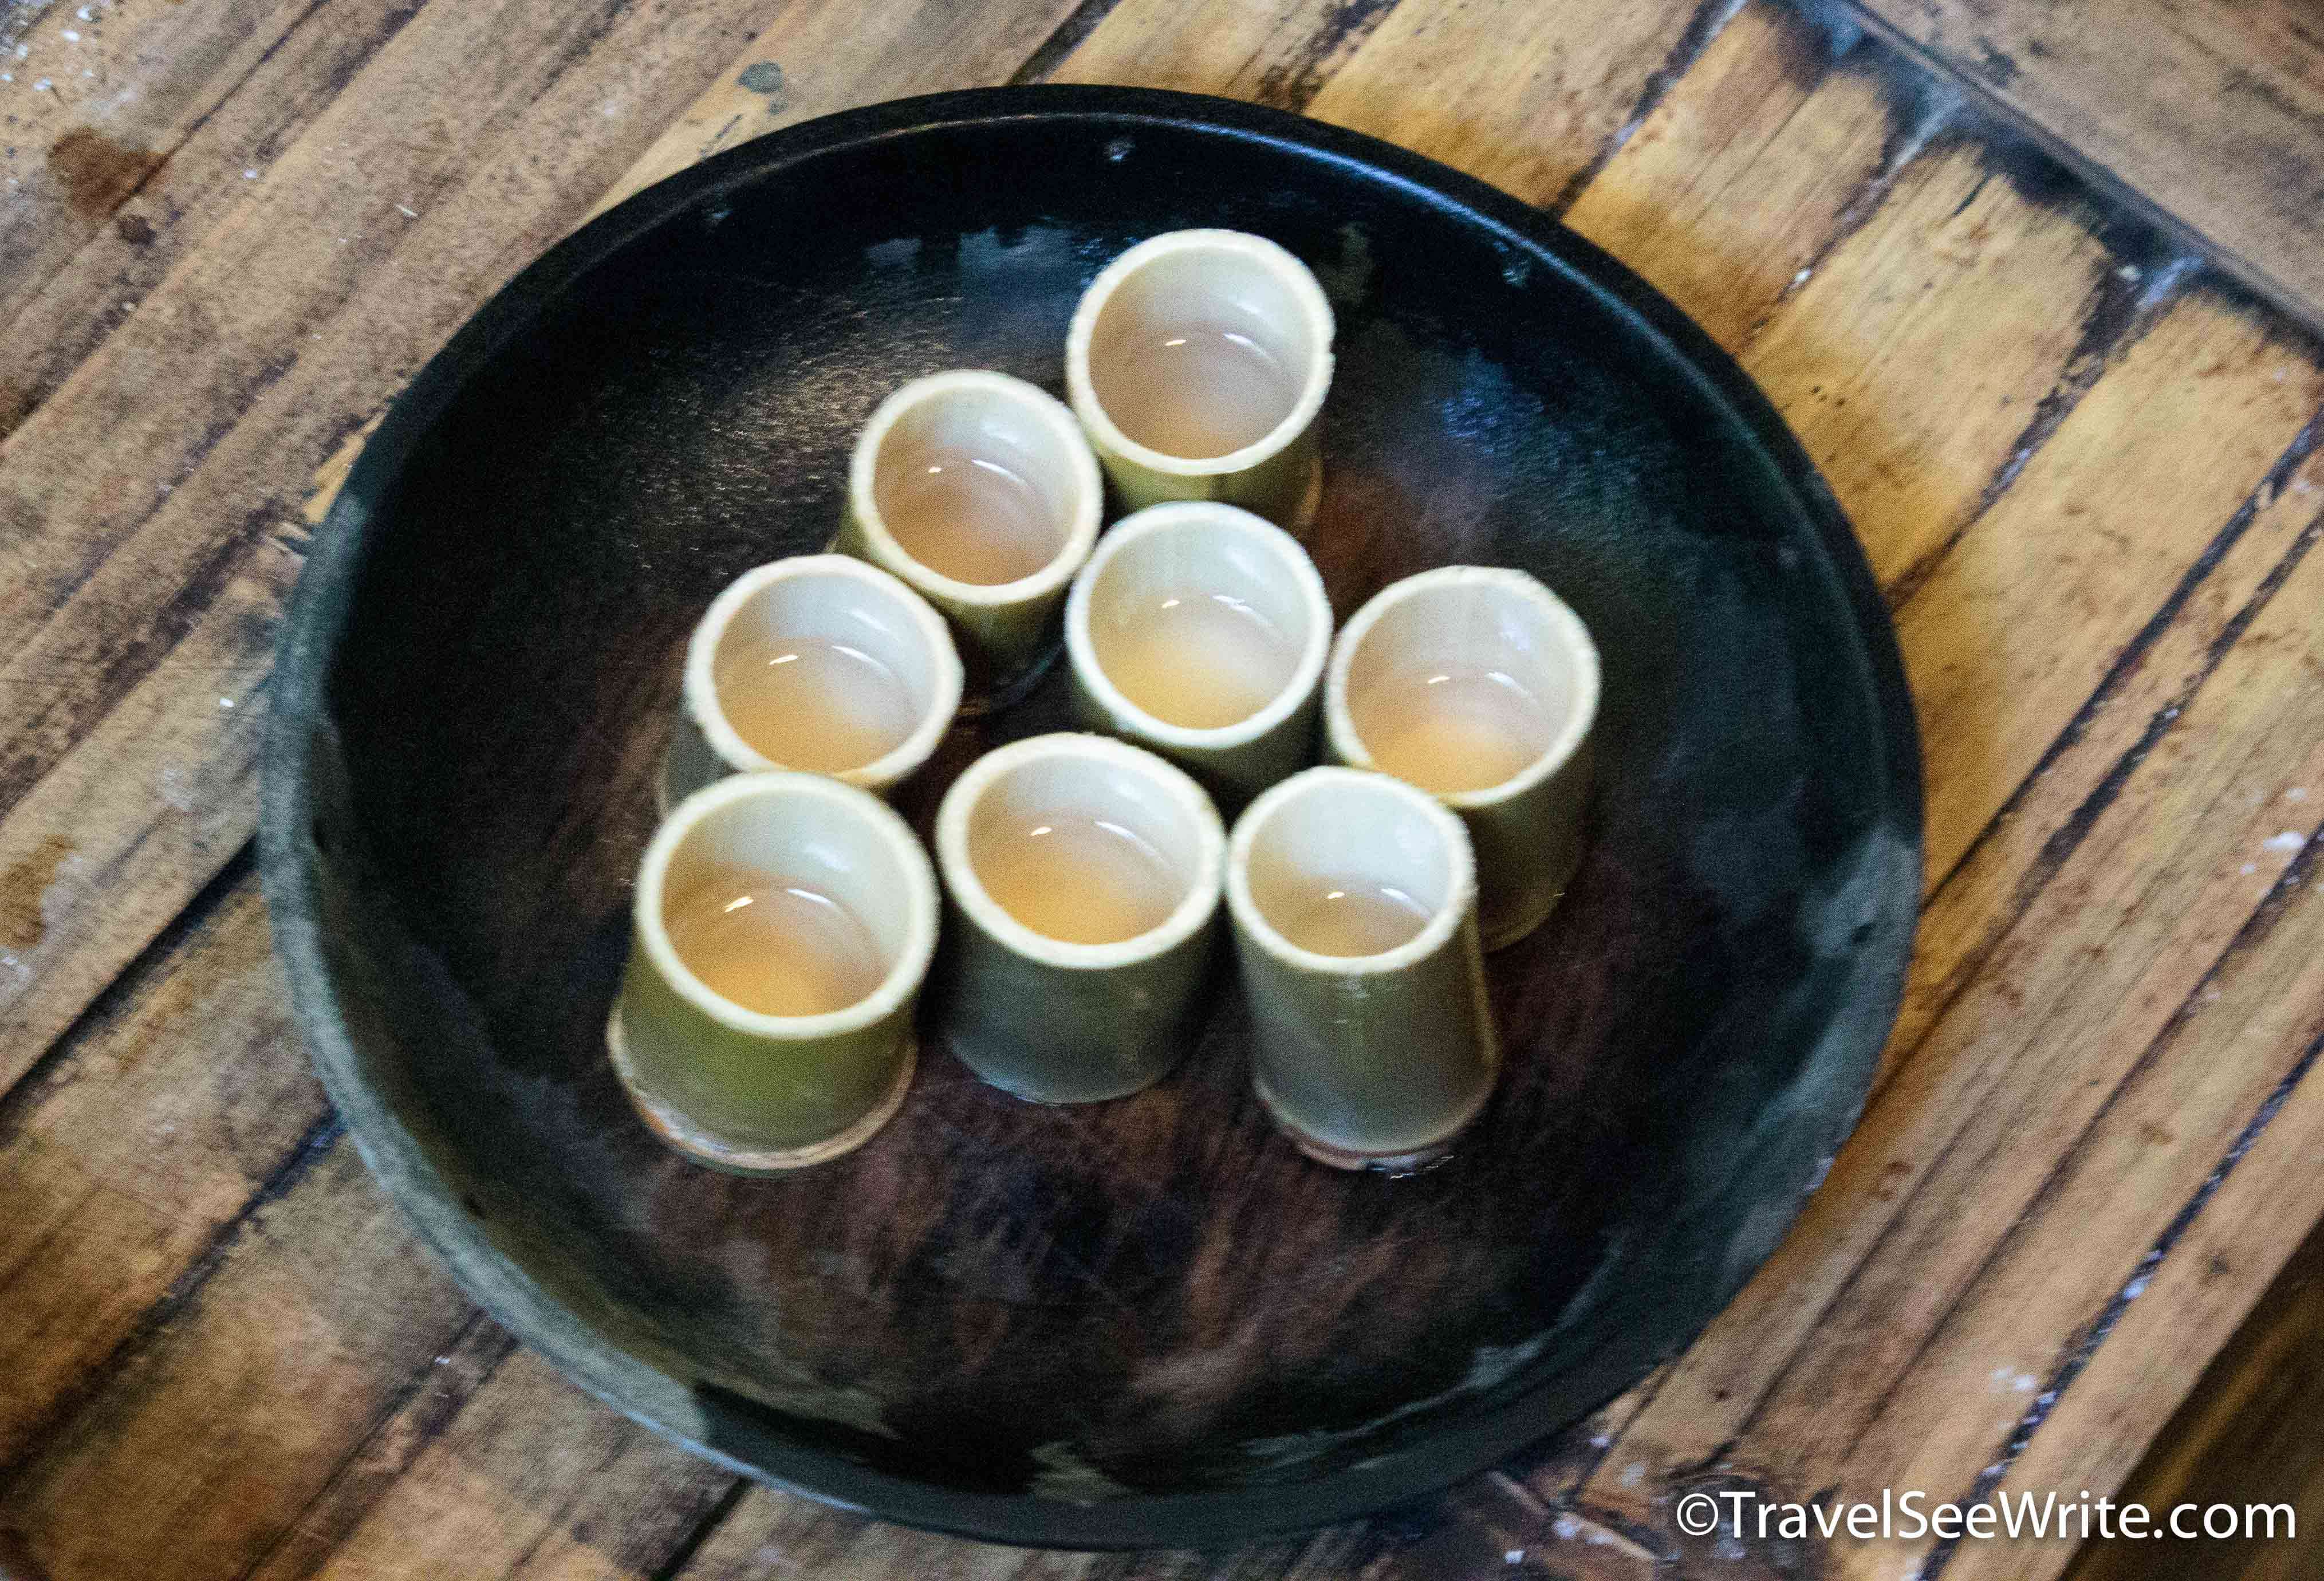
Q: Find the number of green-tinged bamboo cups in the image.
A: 8